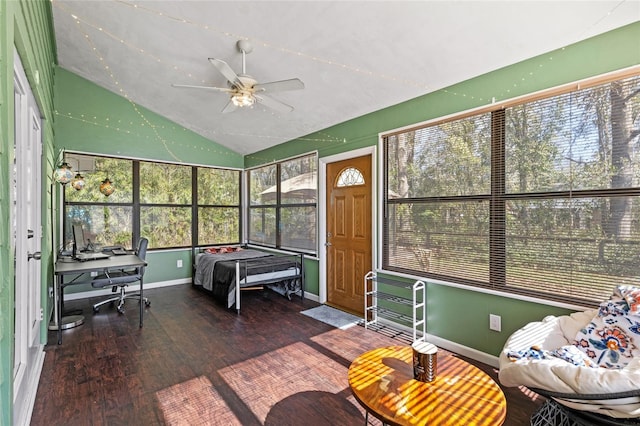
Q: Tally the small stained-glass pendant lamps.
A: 3